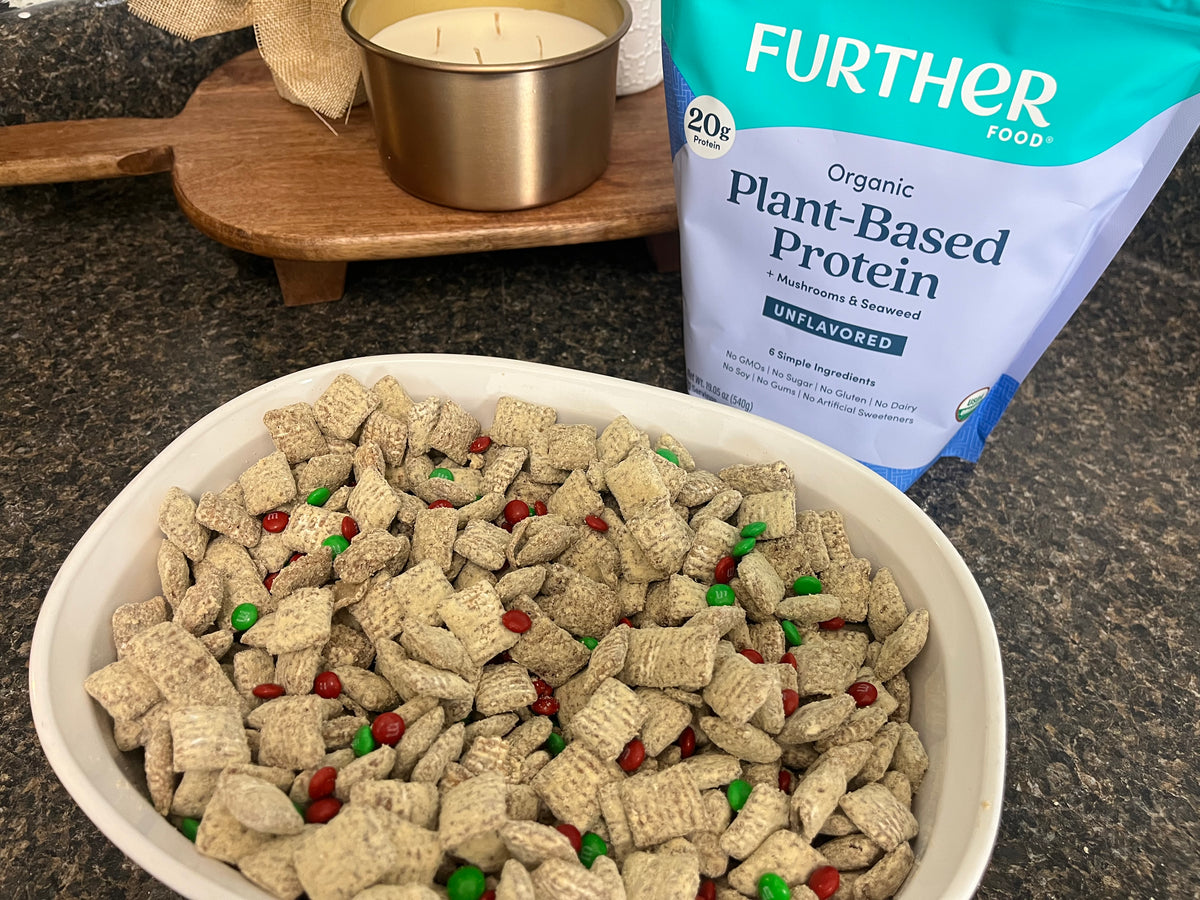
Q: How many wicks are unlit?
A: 4